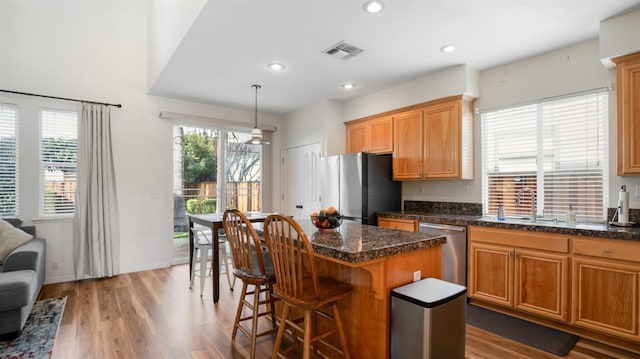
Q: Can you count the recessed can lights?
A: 4